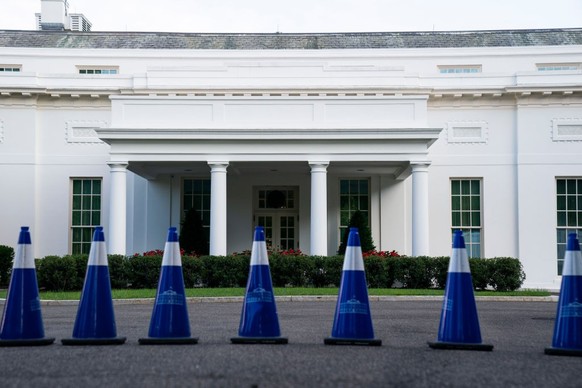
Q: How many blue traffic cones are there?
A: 7